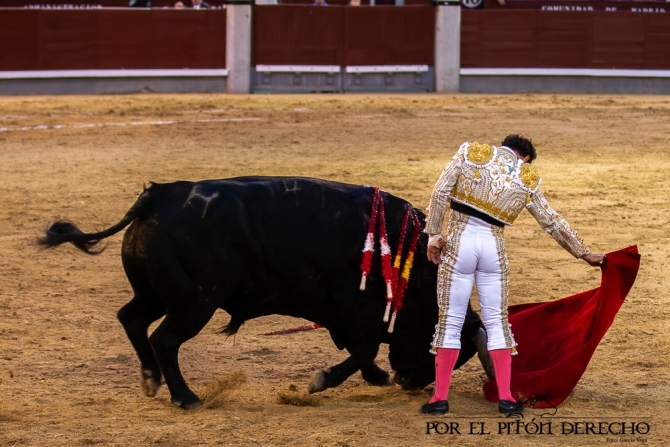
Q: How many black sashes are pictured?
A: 1